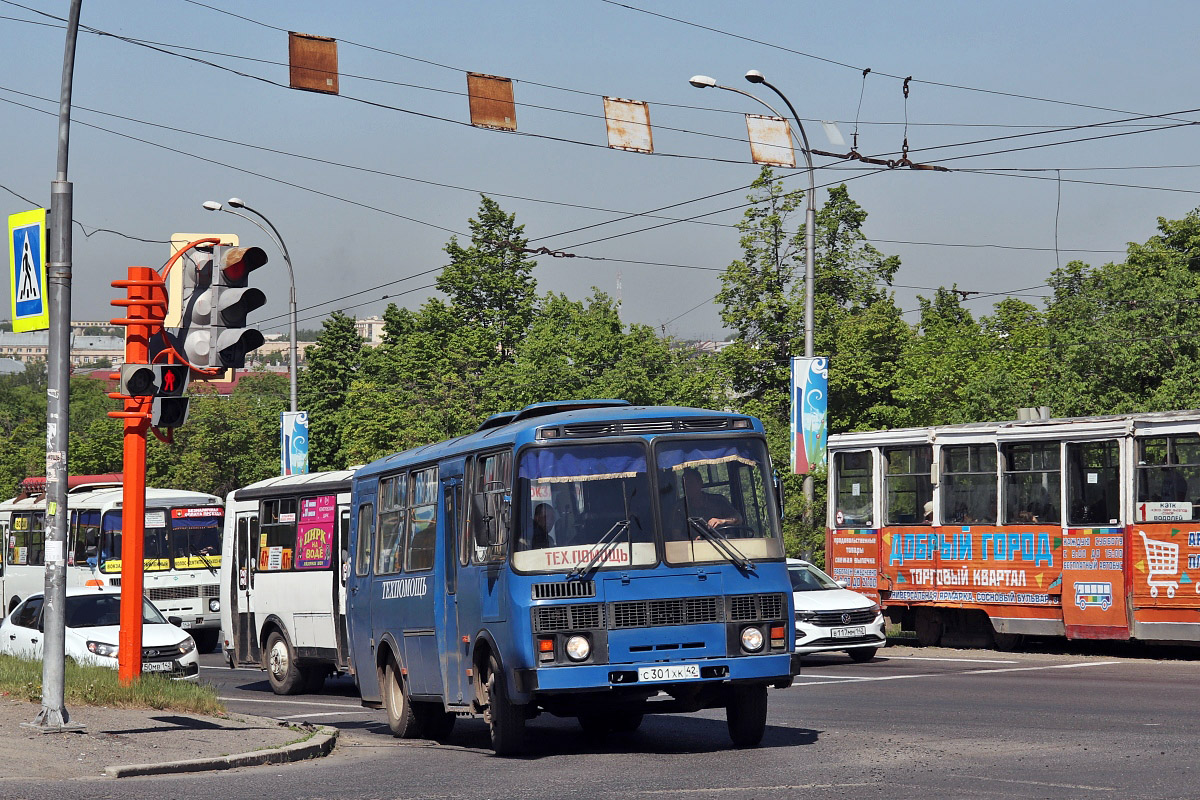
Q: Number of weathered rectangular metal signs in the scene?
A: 4